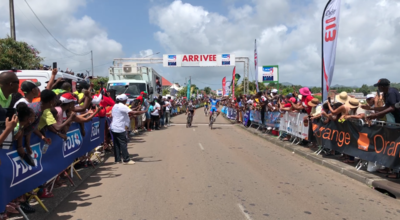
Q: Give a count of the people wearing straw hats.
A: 3